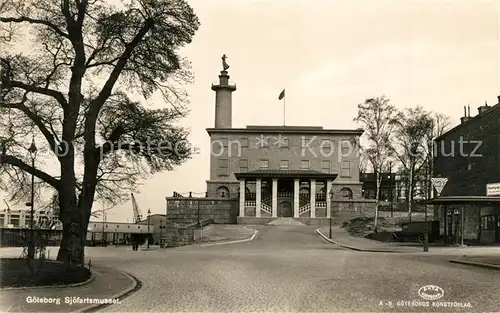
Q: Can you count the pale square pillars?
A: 6